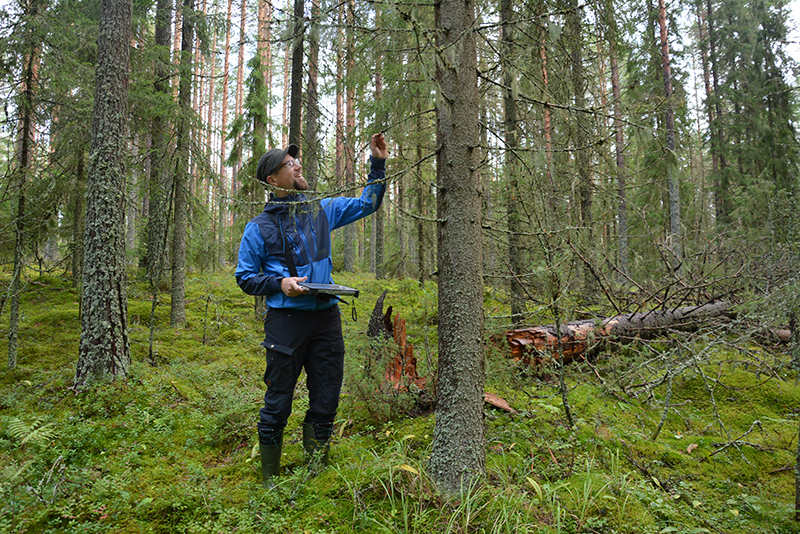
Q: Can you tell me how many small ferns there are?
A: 2